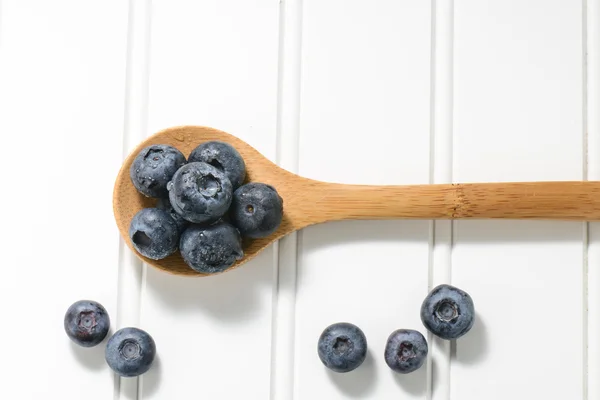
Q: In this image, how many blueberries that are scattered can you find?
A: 5